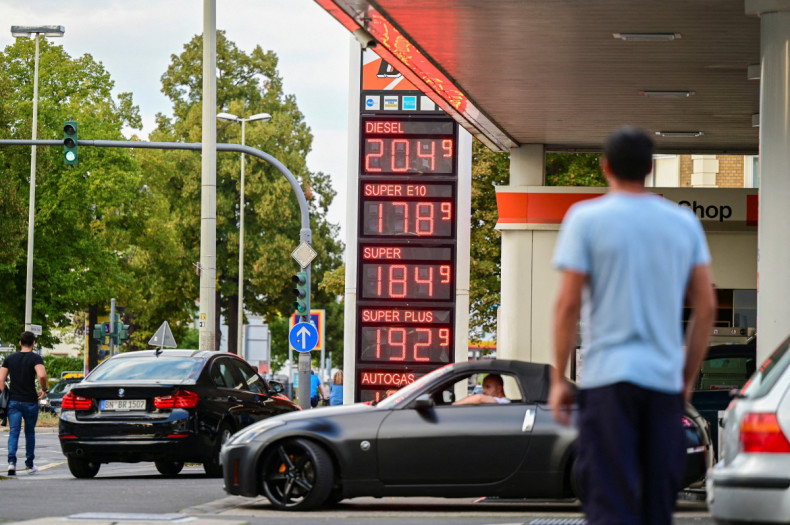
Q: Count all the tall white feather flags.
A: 0